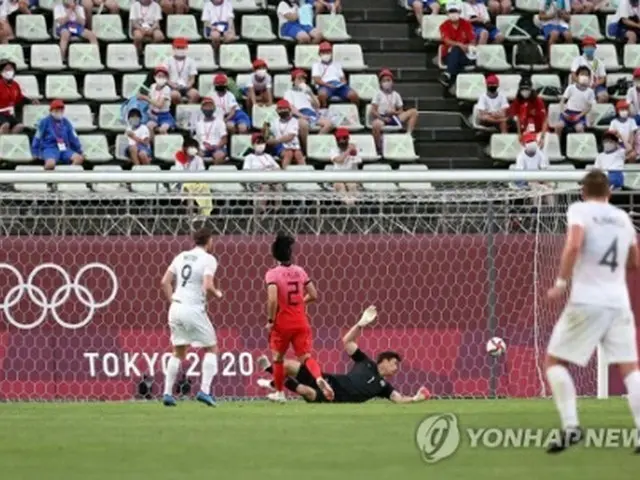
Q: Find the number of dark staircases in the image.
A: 1